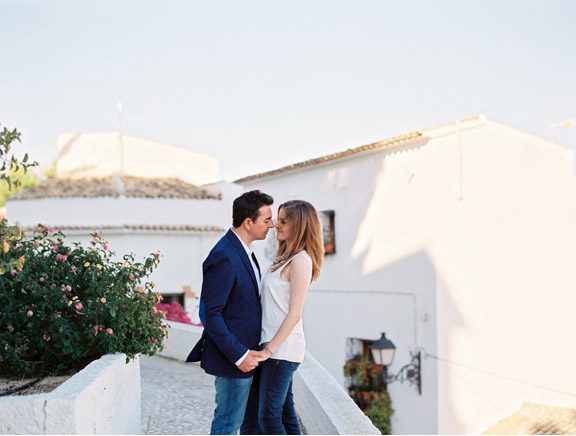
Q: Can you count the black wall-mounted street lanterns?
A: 1